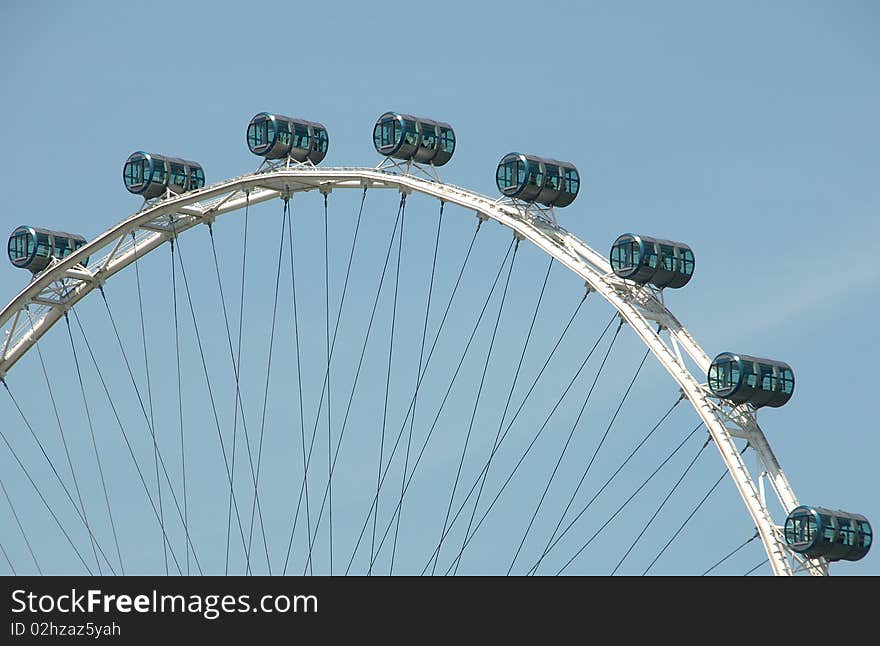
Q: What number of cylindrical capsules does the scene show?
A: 8